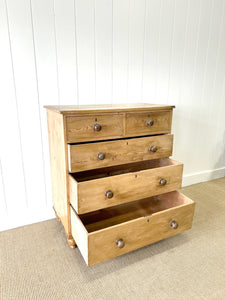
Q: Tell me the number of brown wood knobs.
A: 8